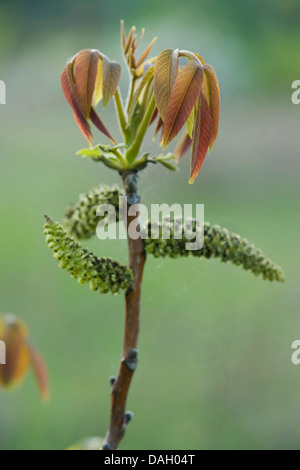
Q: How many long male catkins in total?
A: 3